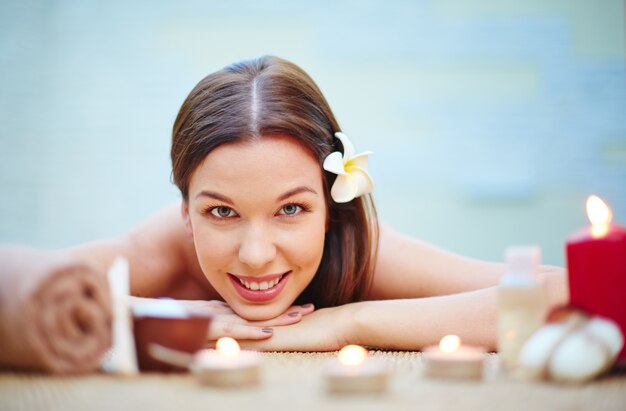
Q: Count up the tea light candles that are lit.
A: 3